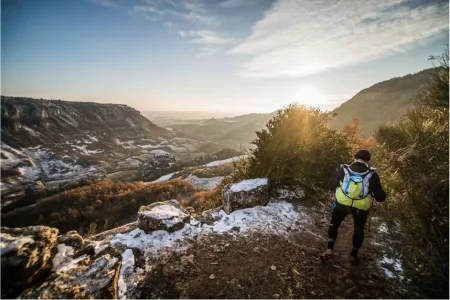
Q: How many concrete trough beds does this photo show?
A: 0